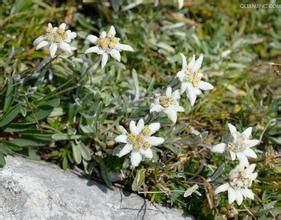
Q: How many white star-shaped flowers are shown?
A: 7